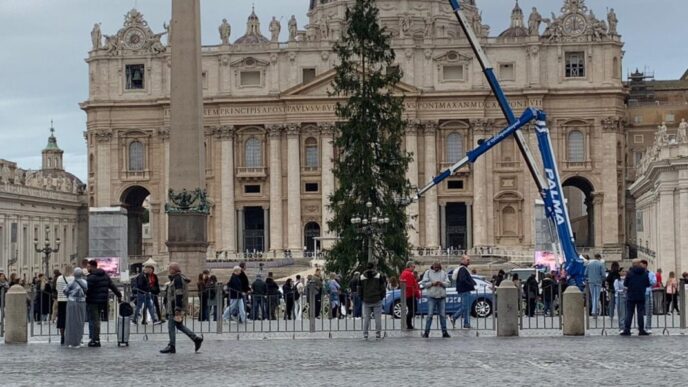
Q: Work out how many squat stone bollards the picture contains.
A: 3